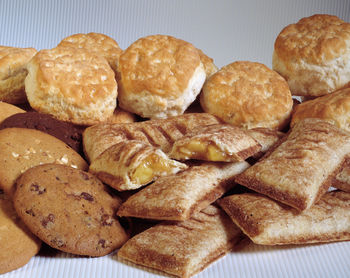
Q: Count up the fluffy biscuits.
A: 8